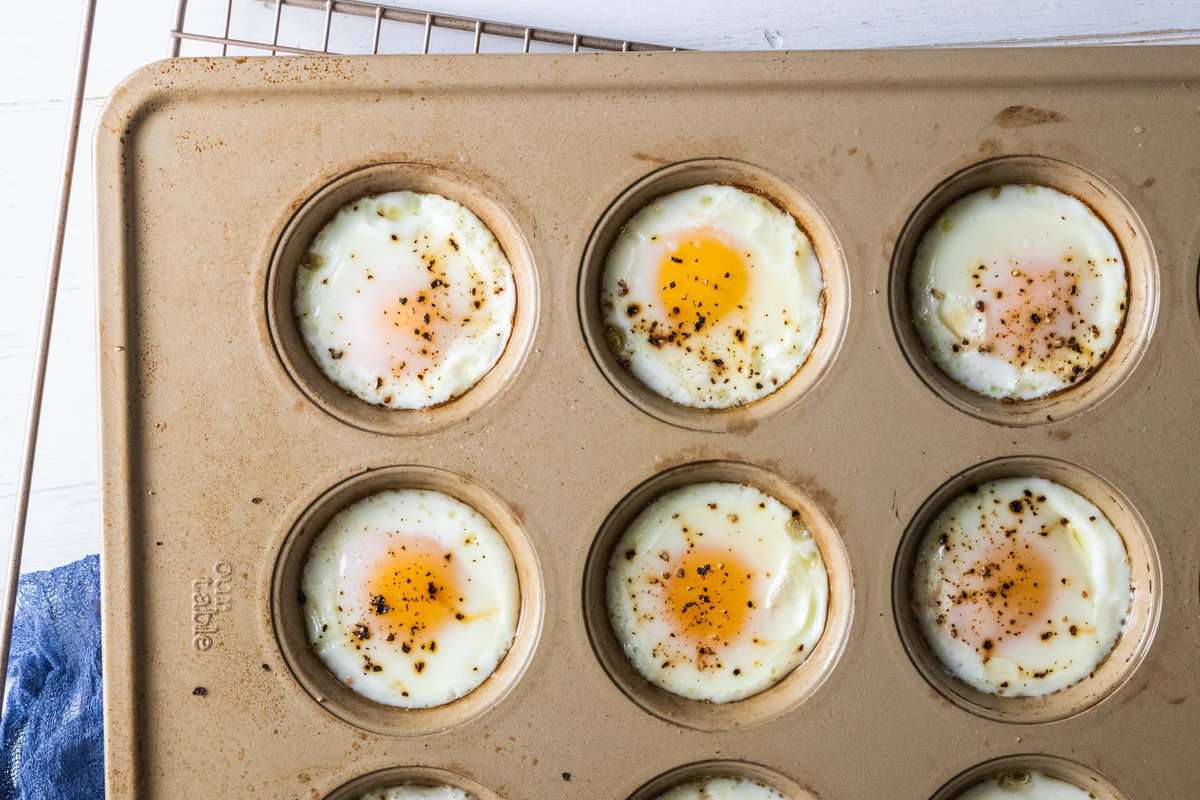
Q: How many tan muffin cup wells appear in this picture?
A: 9